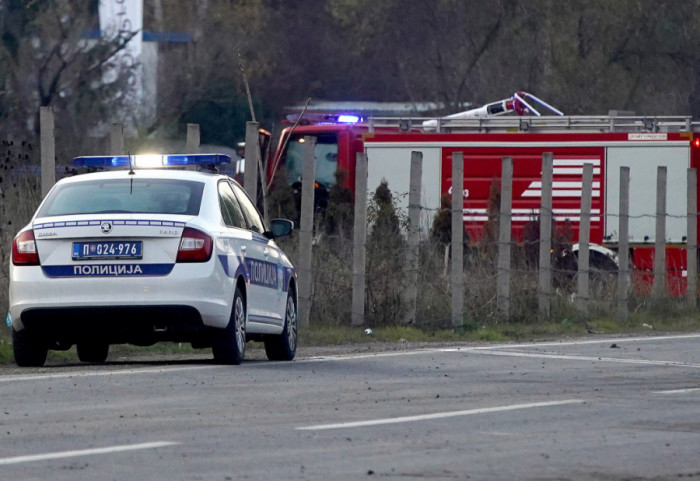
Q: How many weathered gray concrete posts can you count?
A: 14